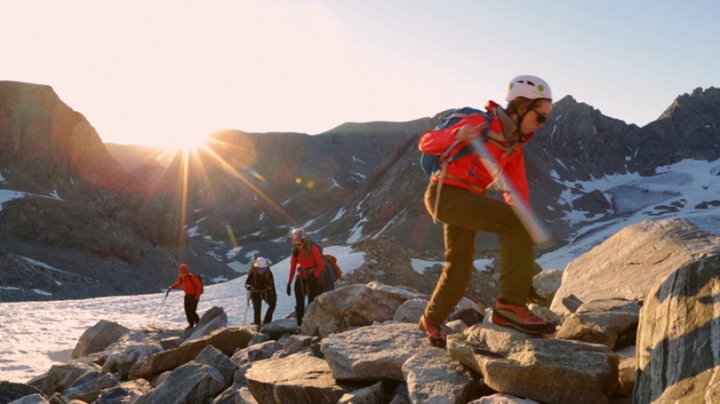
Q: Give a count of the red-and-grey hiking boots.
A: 2